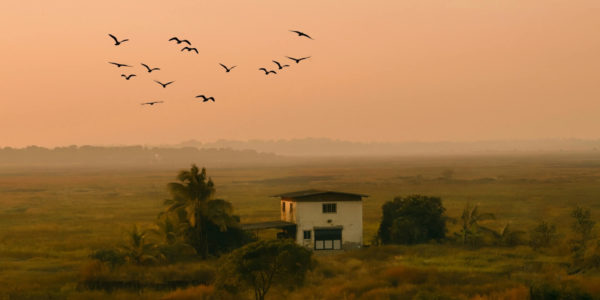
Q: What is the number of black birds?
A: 14